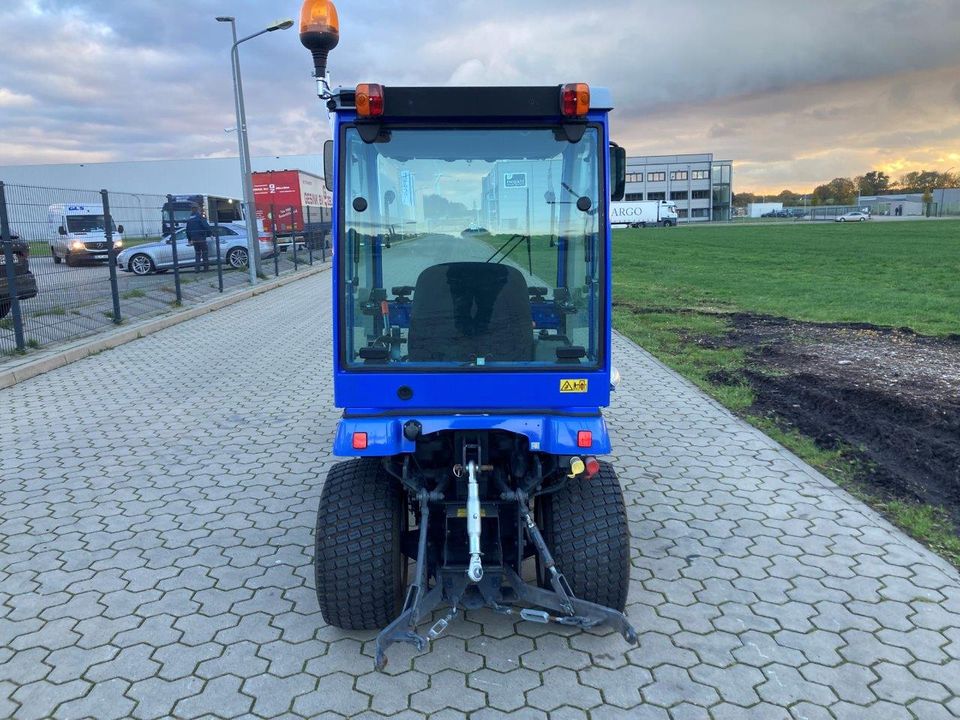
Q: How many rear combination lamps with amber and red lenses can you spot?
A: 2